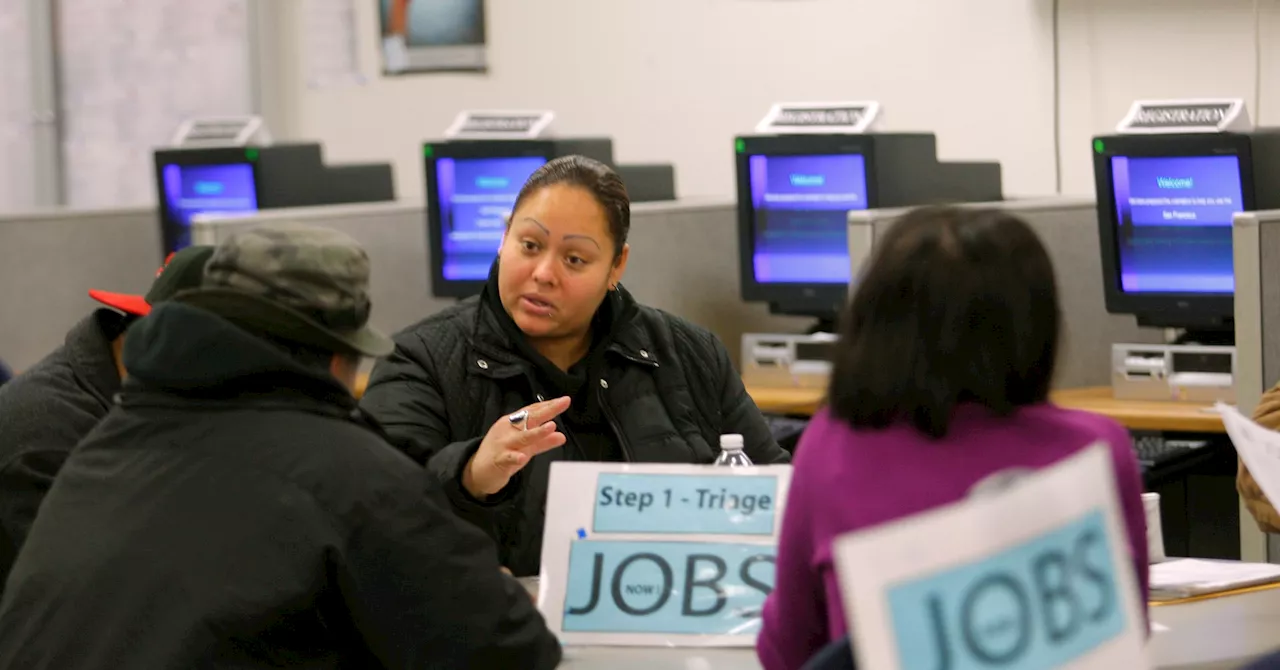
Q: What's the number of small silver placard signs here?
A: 4